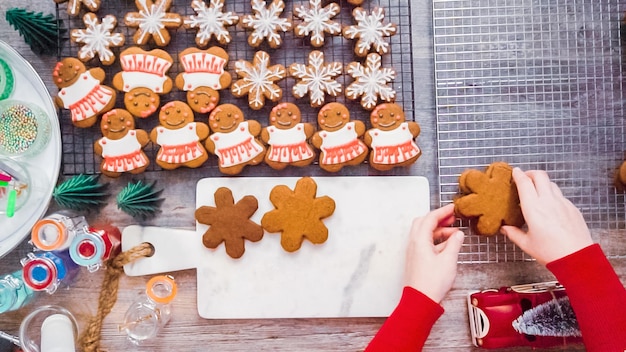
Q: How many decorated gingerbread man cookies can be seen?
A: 9